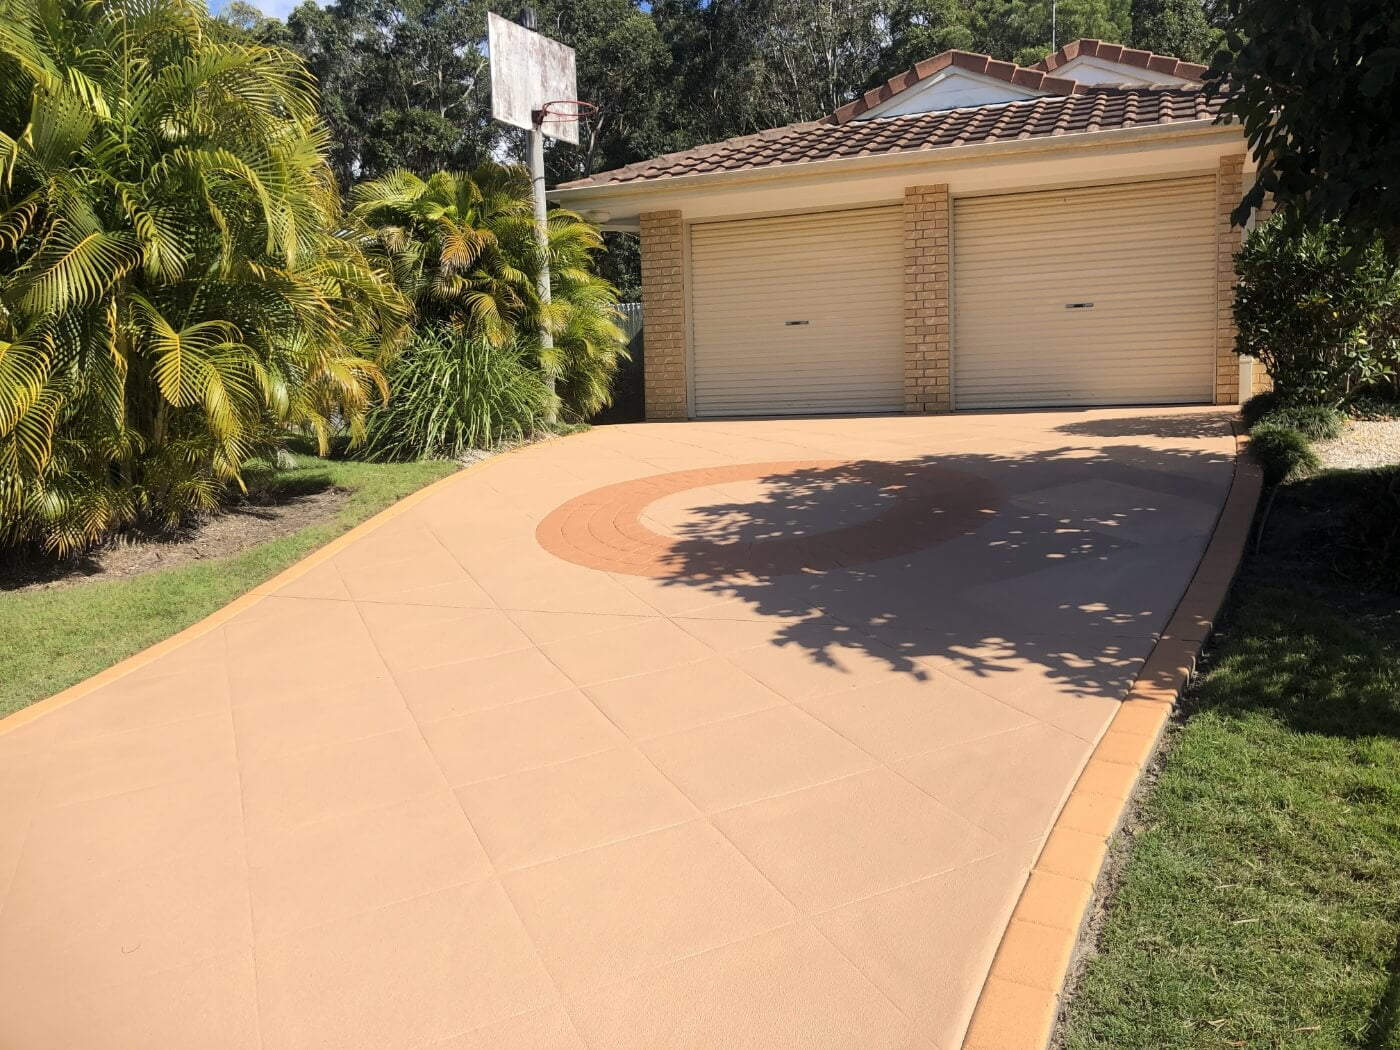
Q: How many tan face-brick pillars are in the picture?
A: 3